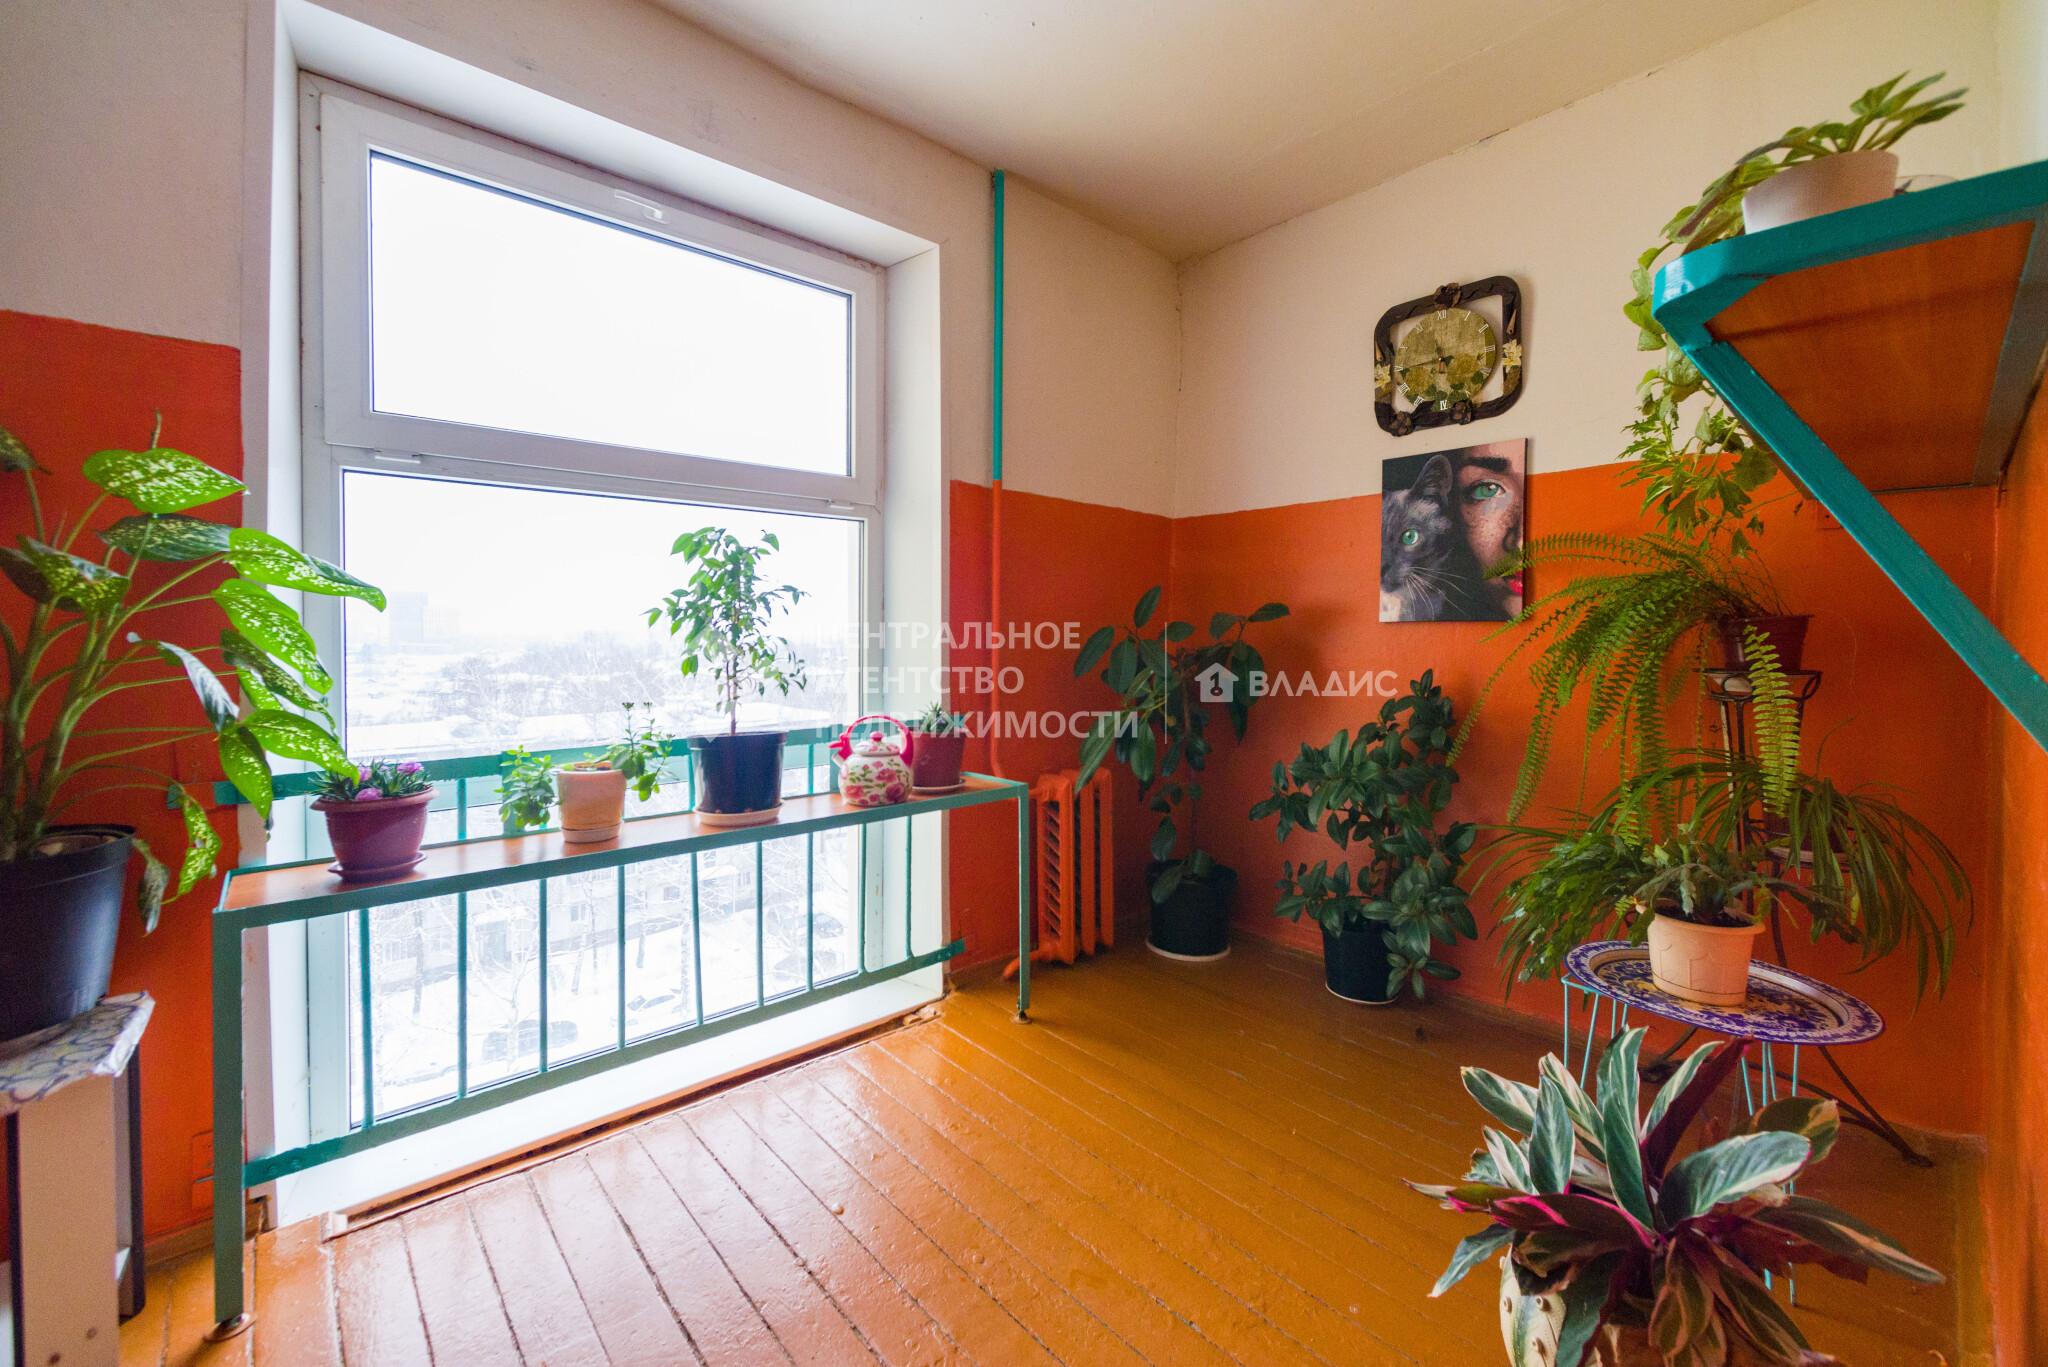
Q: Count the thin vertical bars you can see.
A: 9